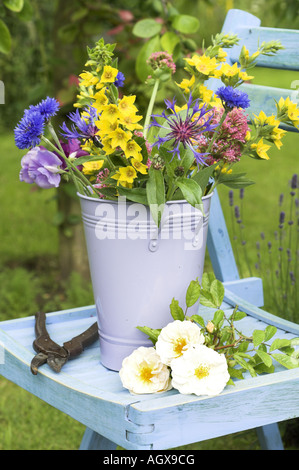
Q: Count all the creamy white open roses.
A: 3